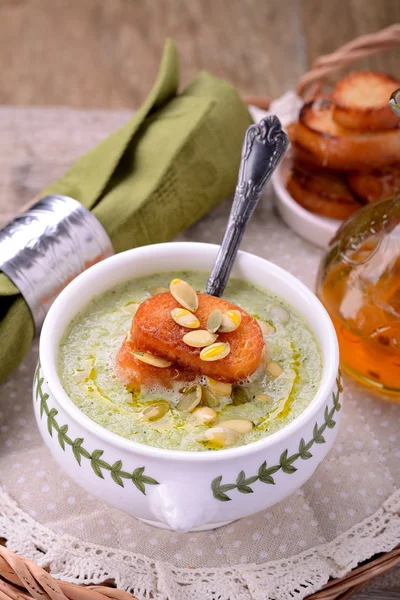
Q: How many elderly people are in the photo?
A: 0